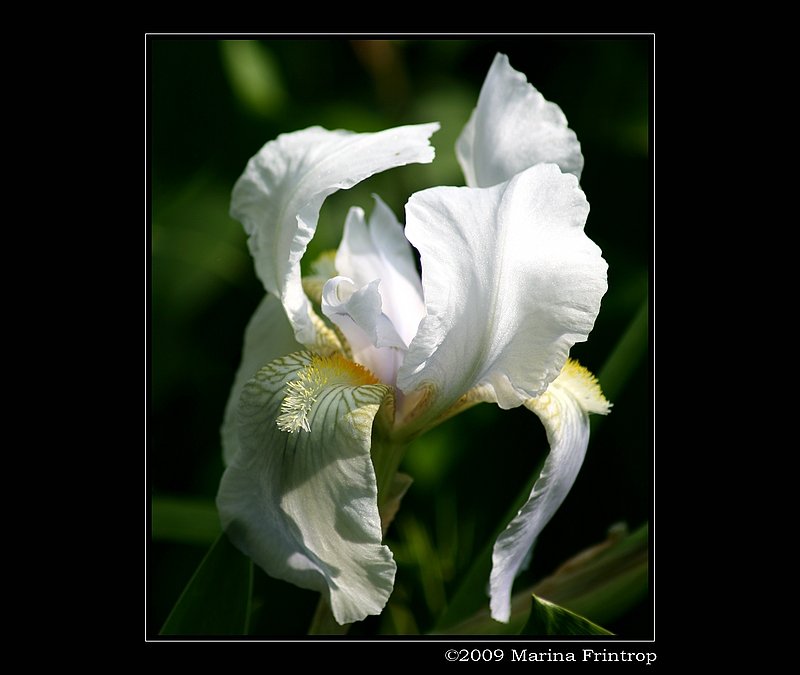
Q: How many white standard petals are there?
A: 3